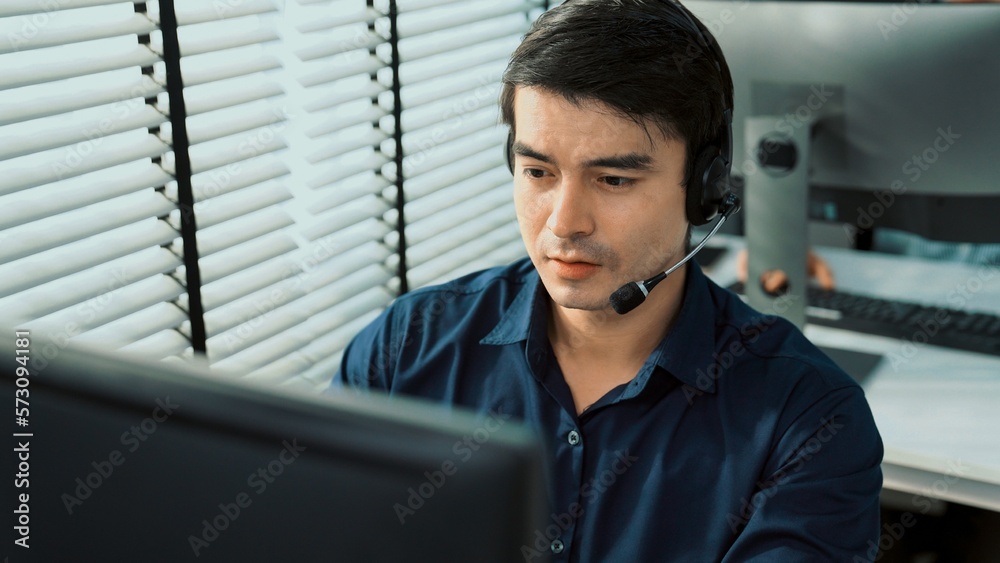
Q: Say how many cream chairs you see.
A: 0